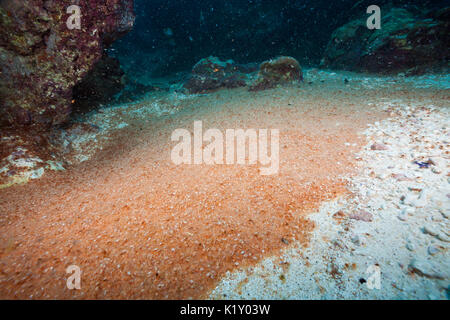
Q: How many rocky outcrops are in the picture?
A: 4